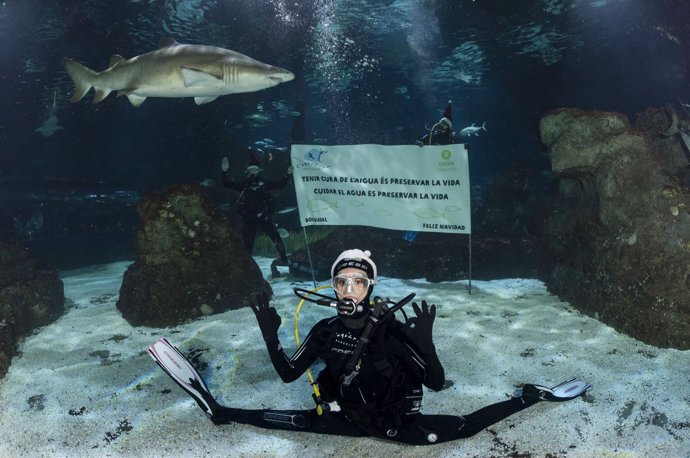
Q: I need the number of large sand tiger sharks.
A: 1